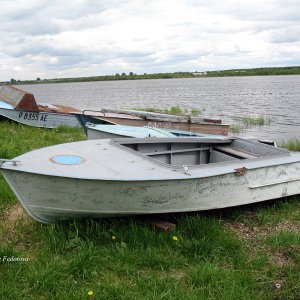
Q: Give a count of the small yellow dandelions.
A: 3